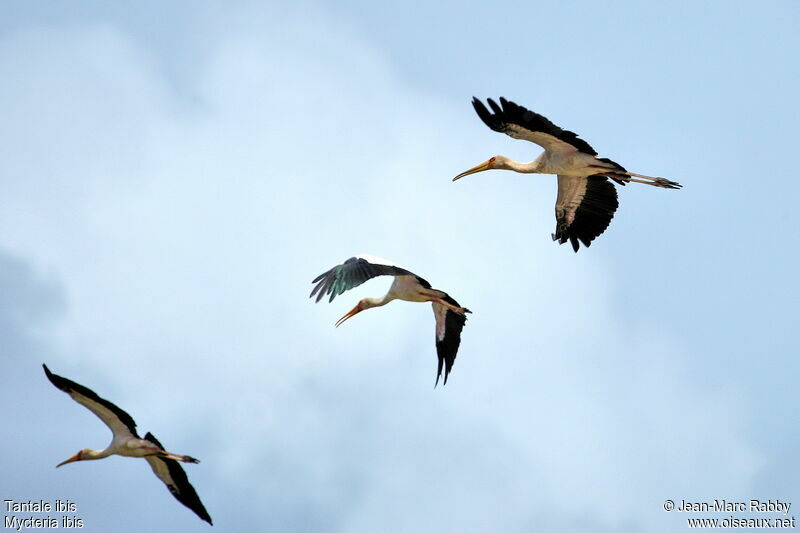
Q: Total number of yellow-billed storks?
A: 3